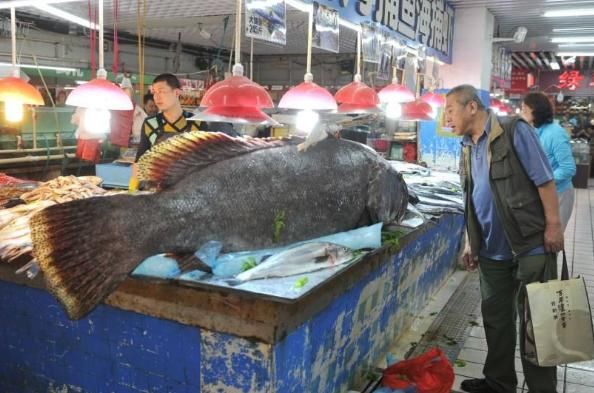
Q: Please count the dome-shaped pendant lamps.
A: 8